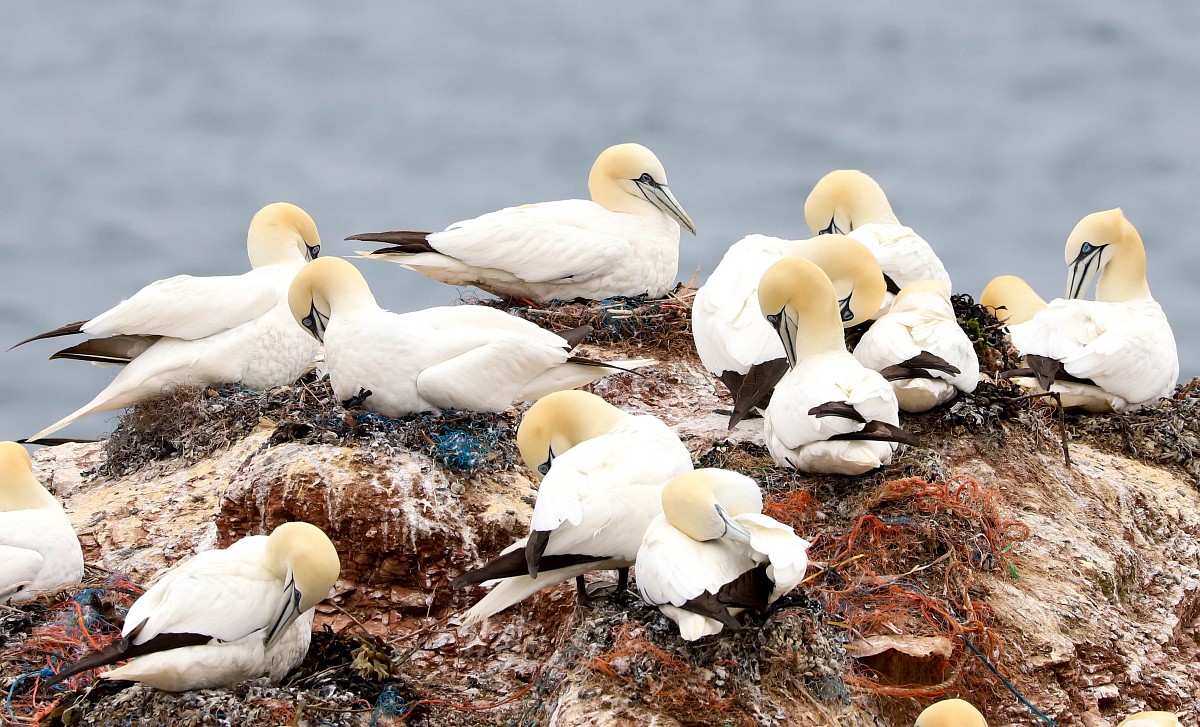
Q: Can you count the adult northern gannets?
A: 15